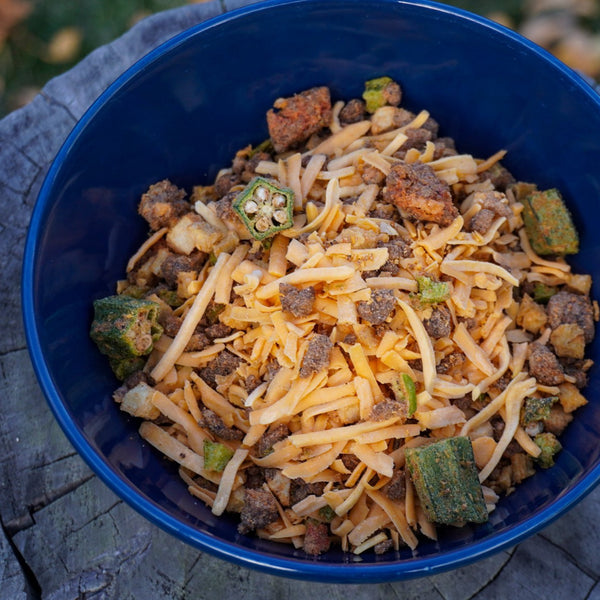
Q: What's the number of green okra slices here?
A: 4